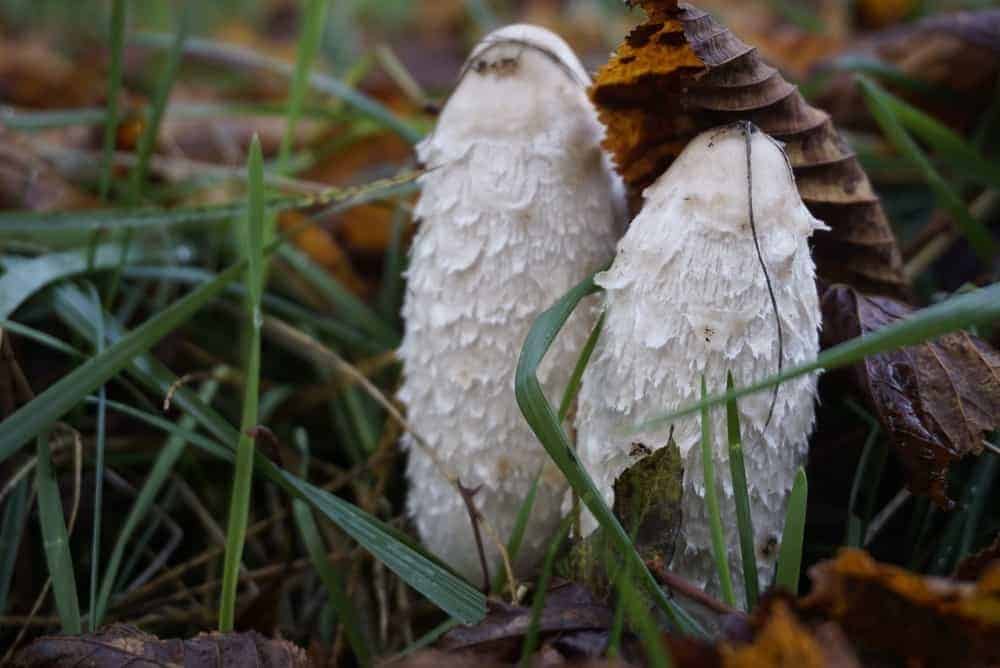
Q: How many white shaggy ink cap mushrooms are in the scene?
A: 2